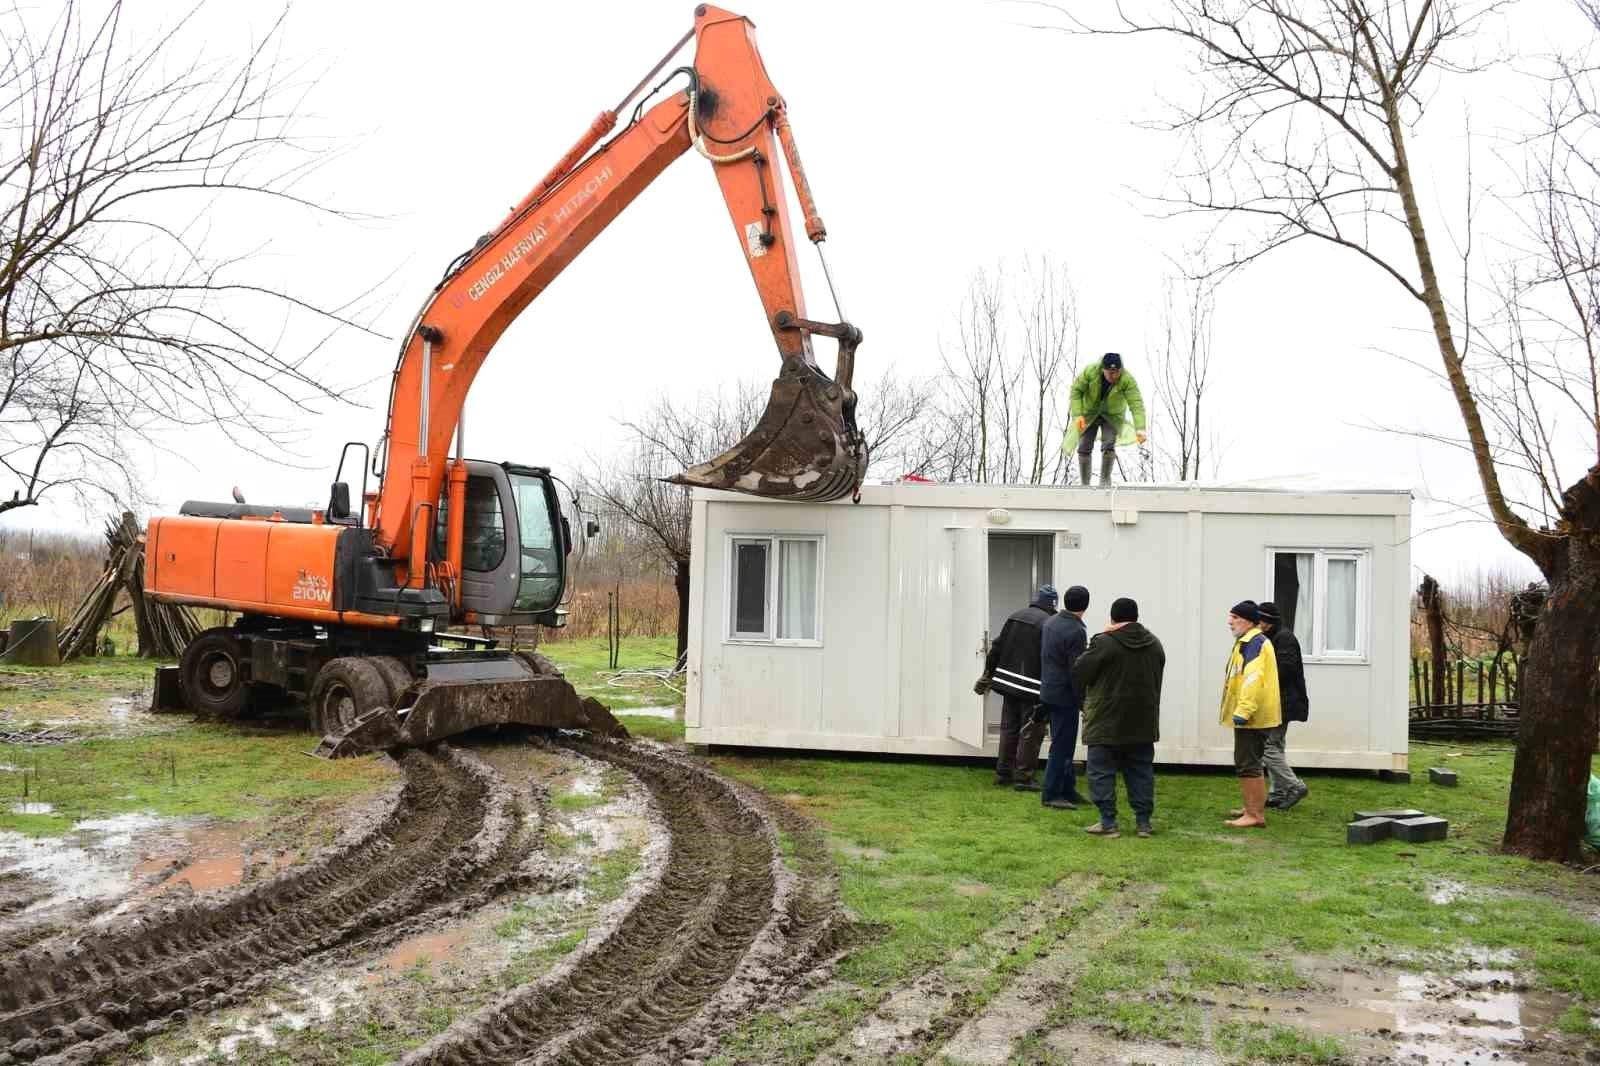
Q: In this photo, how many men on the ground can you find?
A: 5